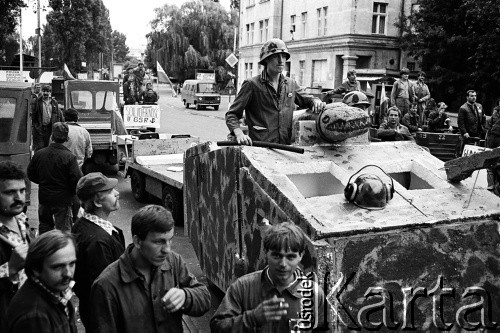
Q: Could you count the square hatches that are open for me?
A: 2